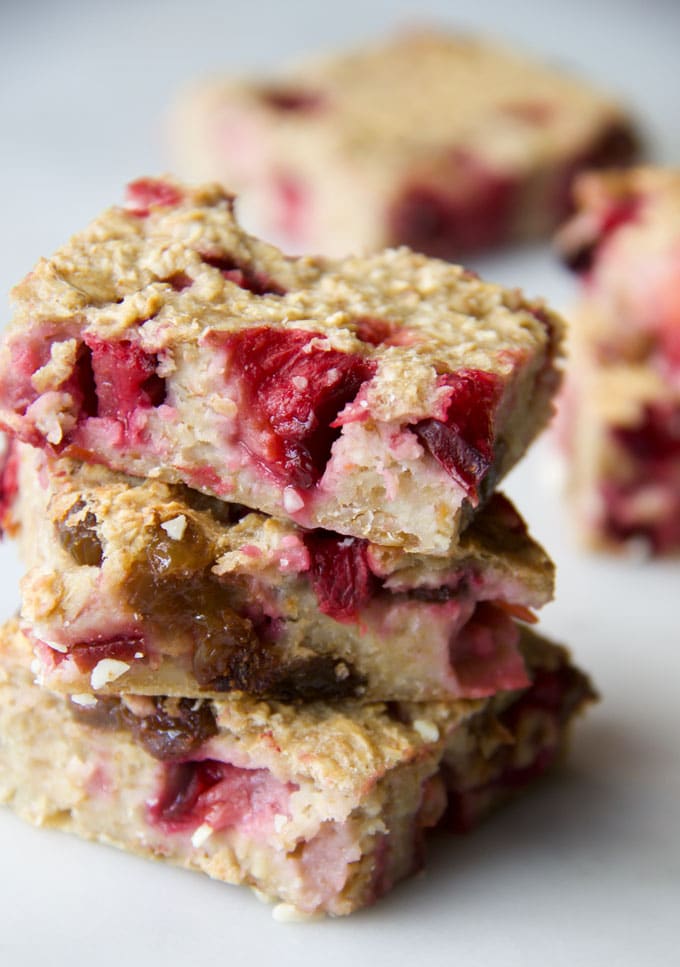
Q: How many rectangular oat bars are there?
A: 6